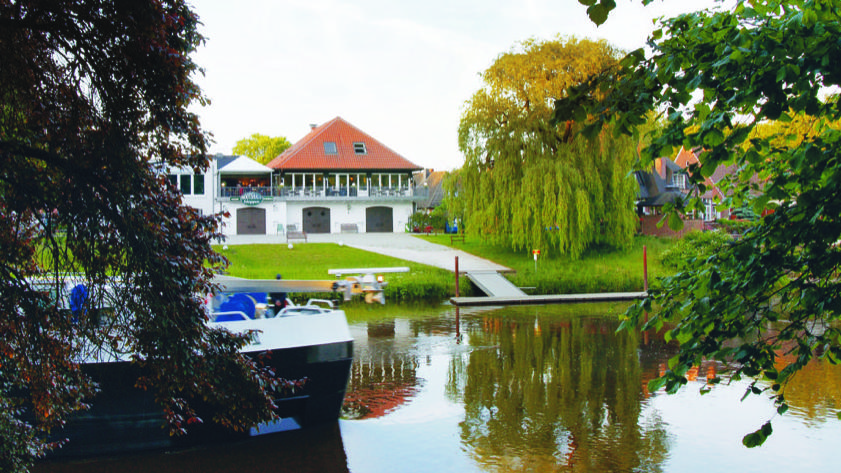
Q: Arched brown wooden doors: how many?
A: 3